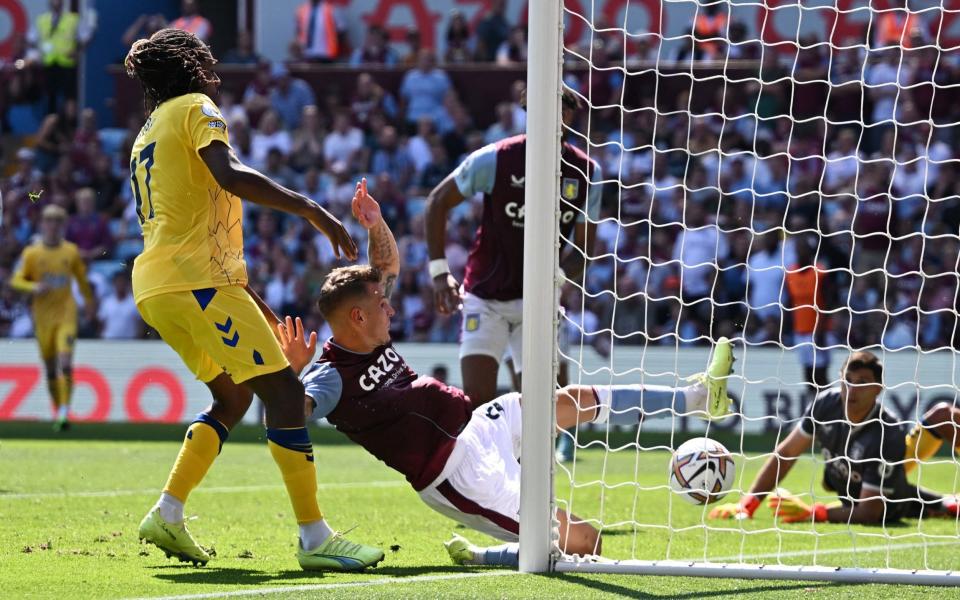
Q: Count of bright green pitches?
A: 1